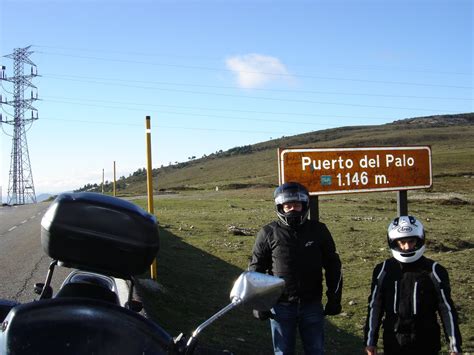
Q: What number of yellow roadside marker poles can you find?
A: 3